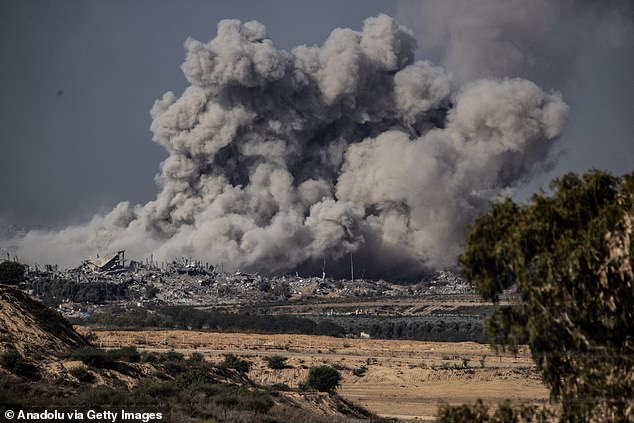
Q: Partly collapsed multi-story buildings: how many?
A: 1